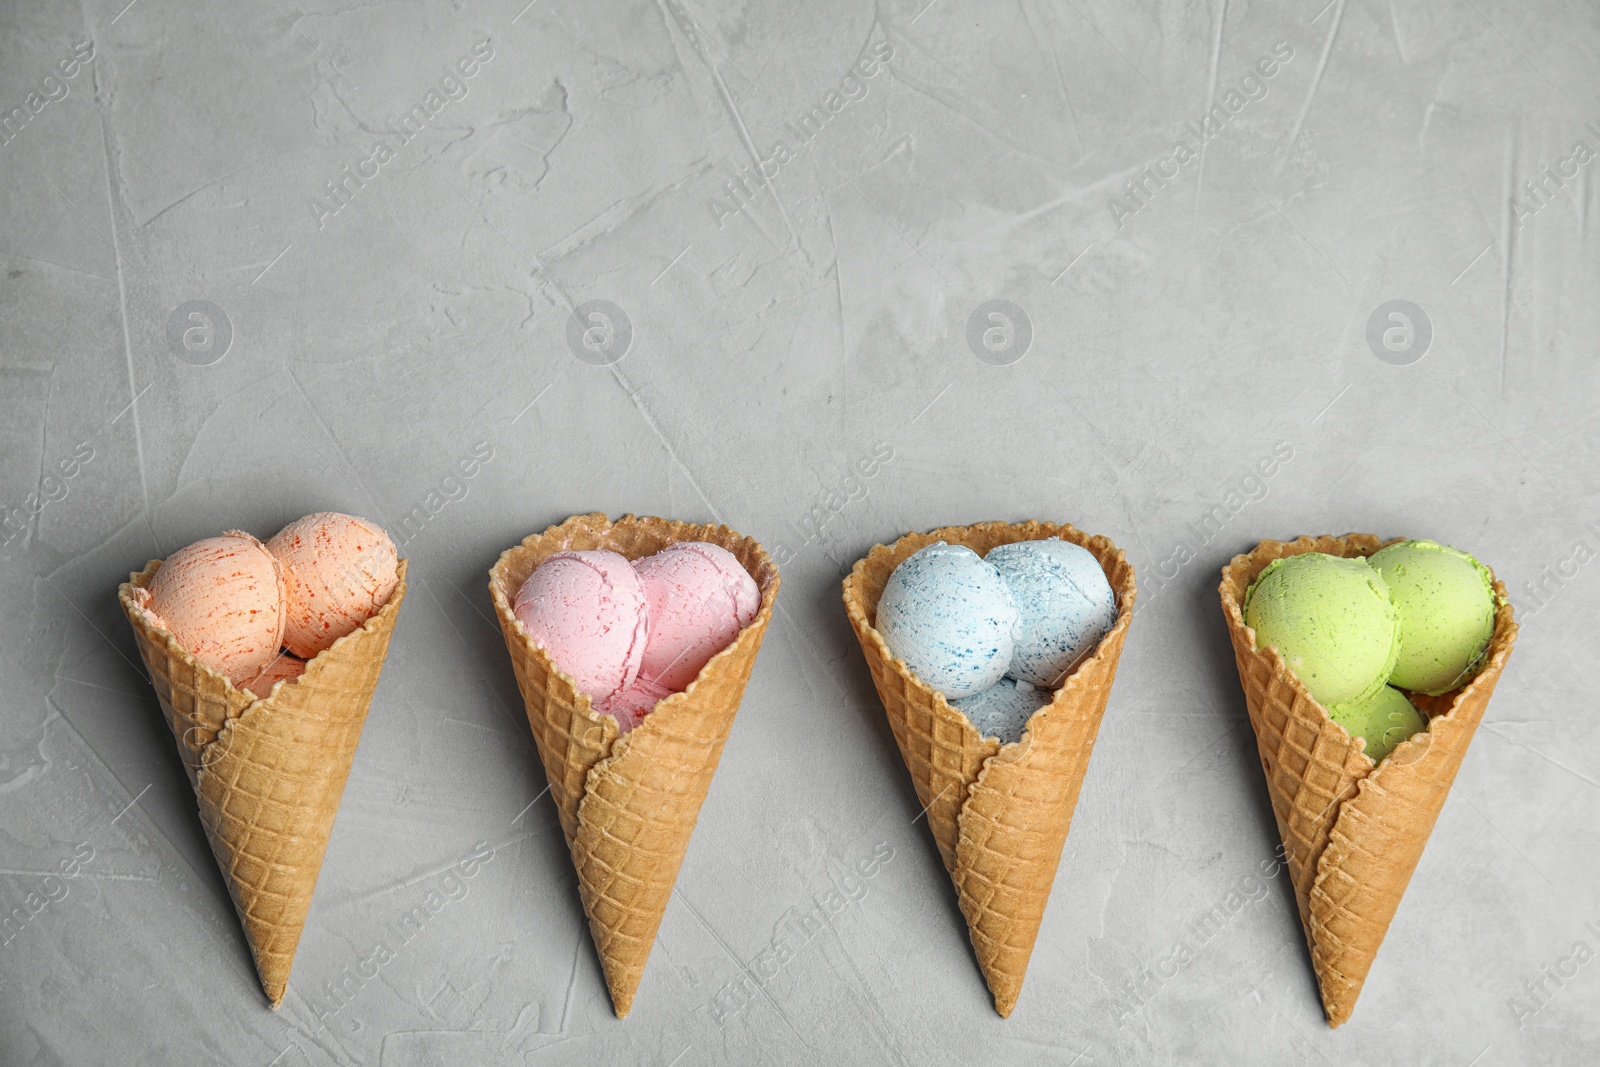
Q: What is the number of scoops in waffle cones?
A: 12